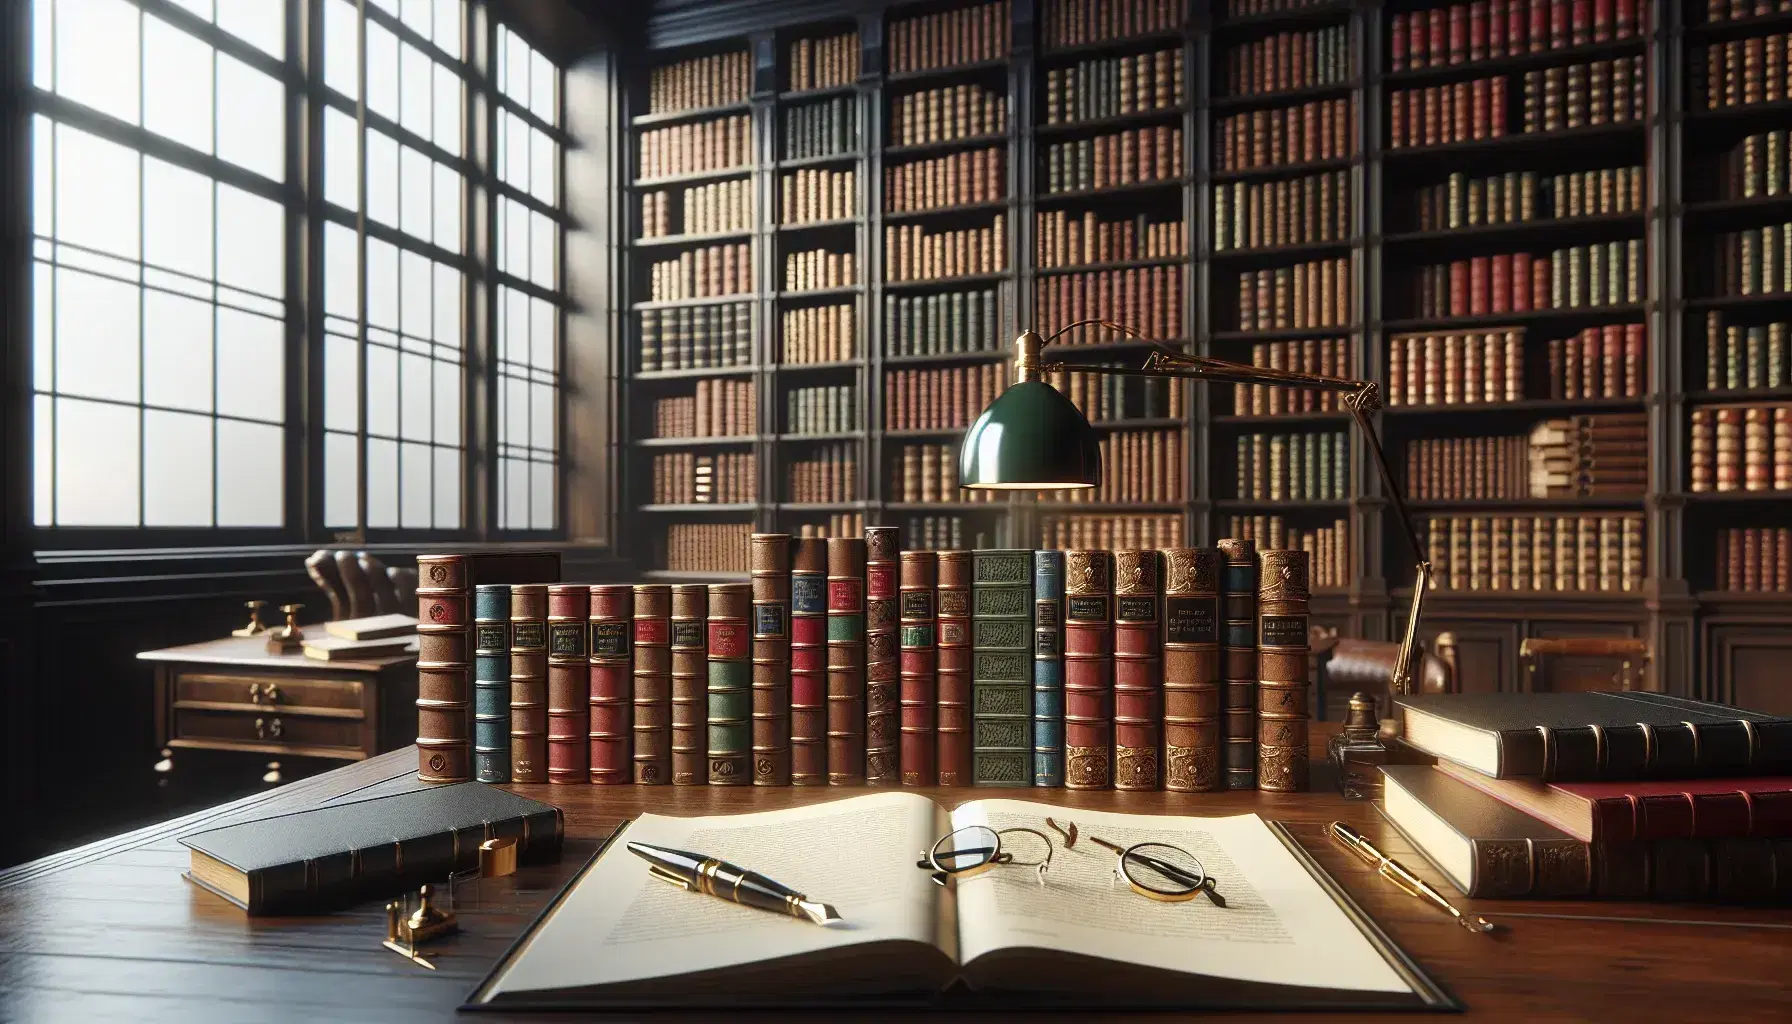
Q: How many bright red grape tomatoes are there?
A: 0